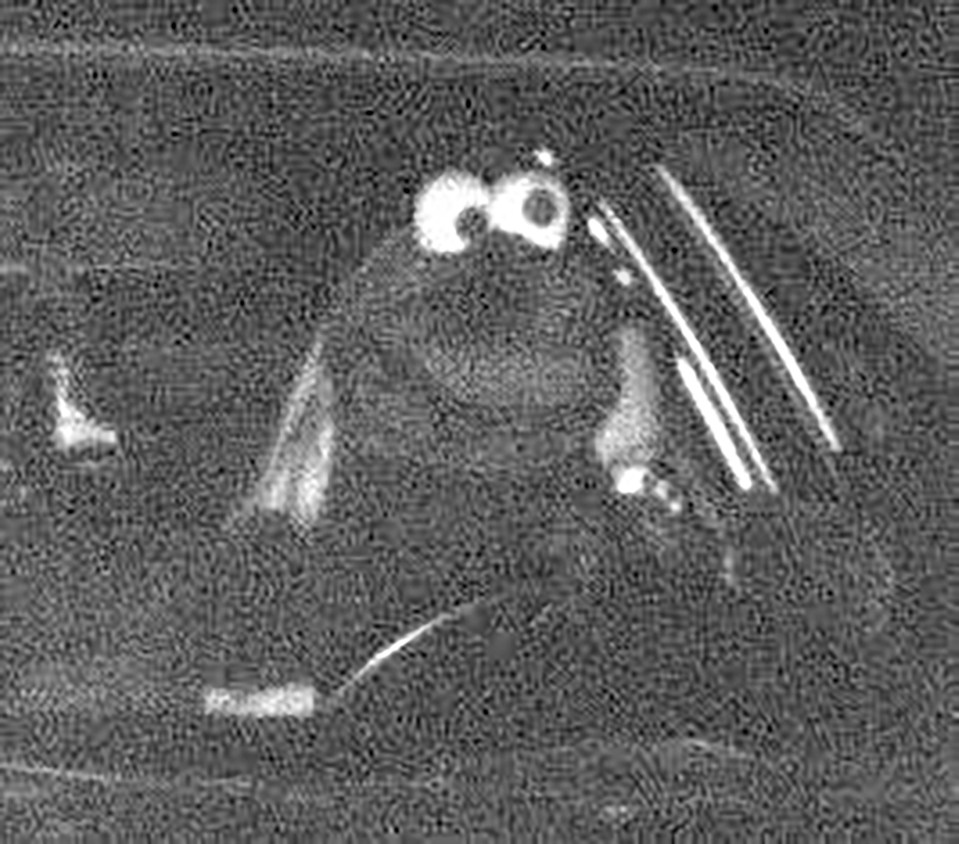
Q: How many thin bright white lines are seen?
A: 4